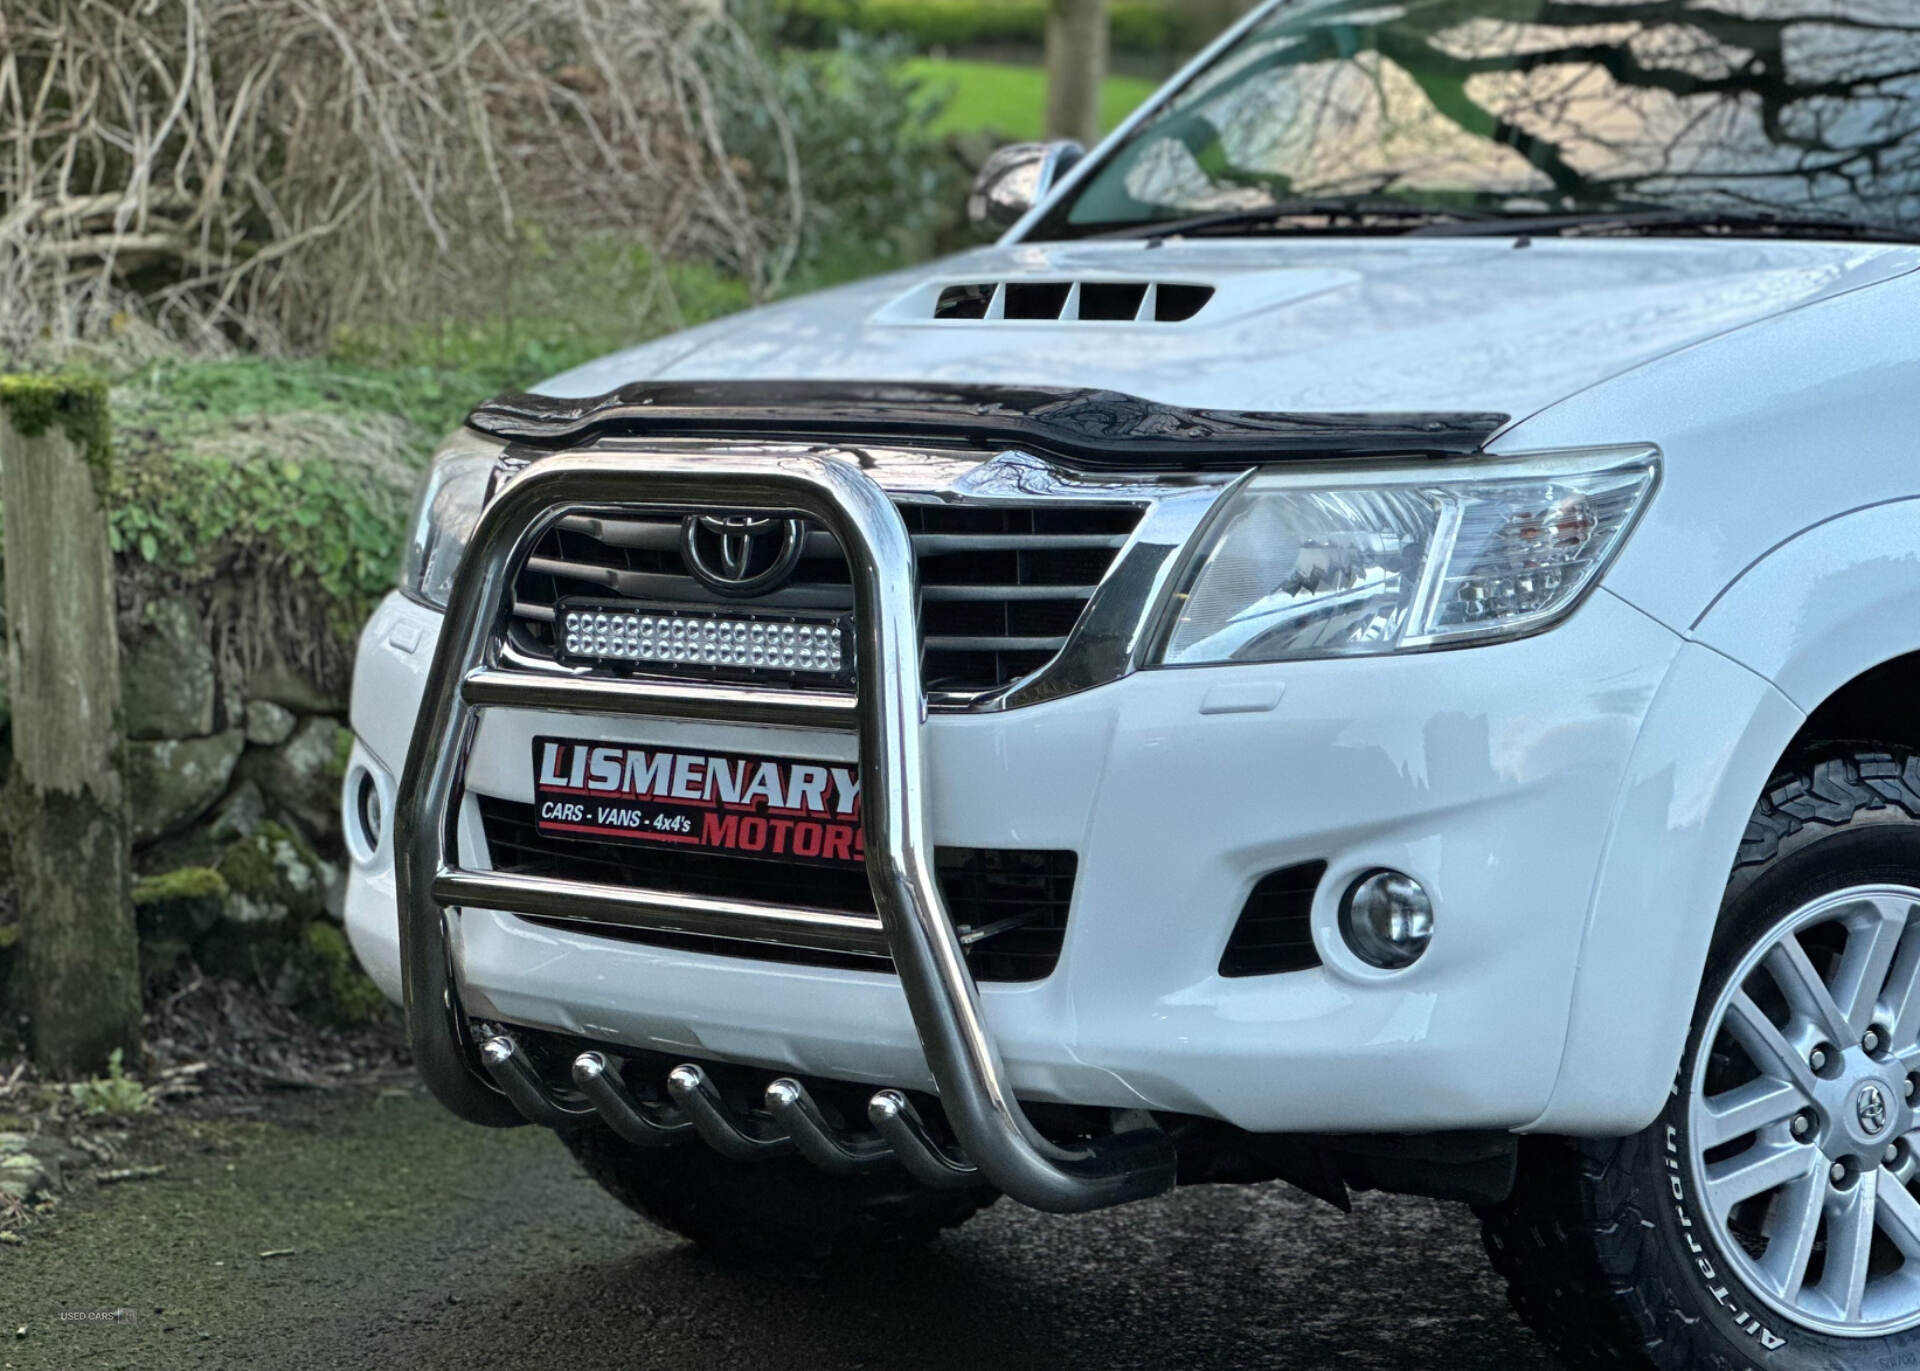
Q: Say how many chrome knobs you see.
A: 5